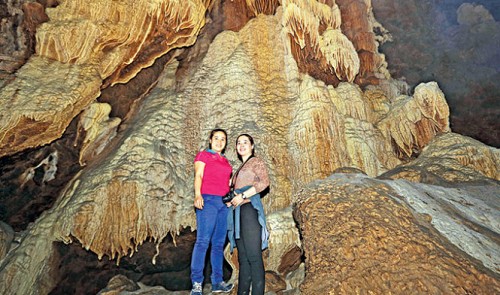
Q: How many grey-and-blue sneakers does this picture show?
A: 2